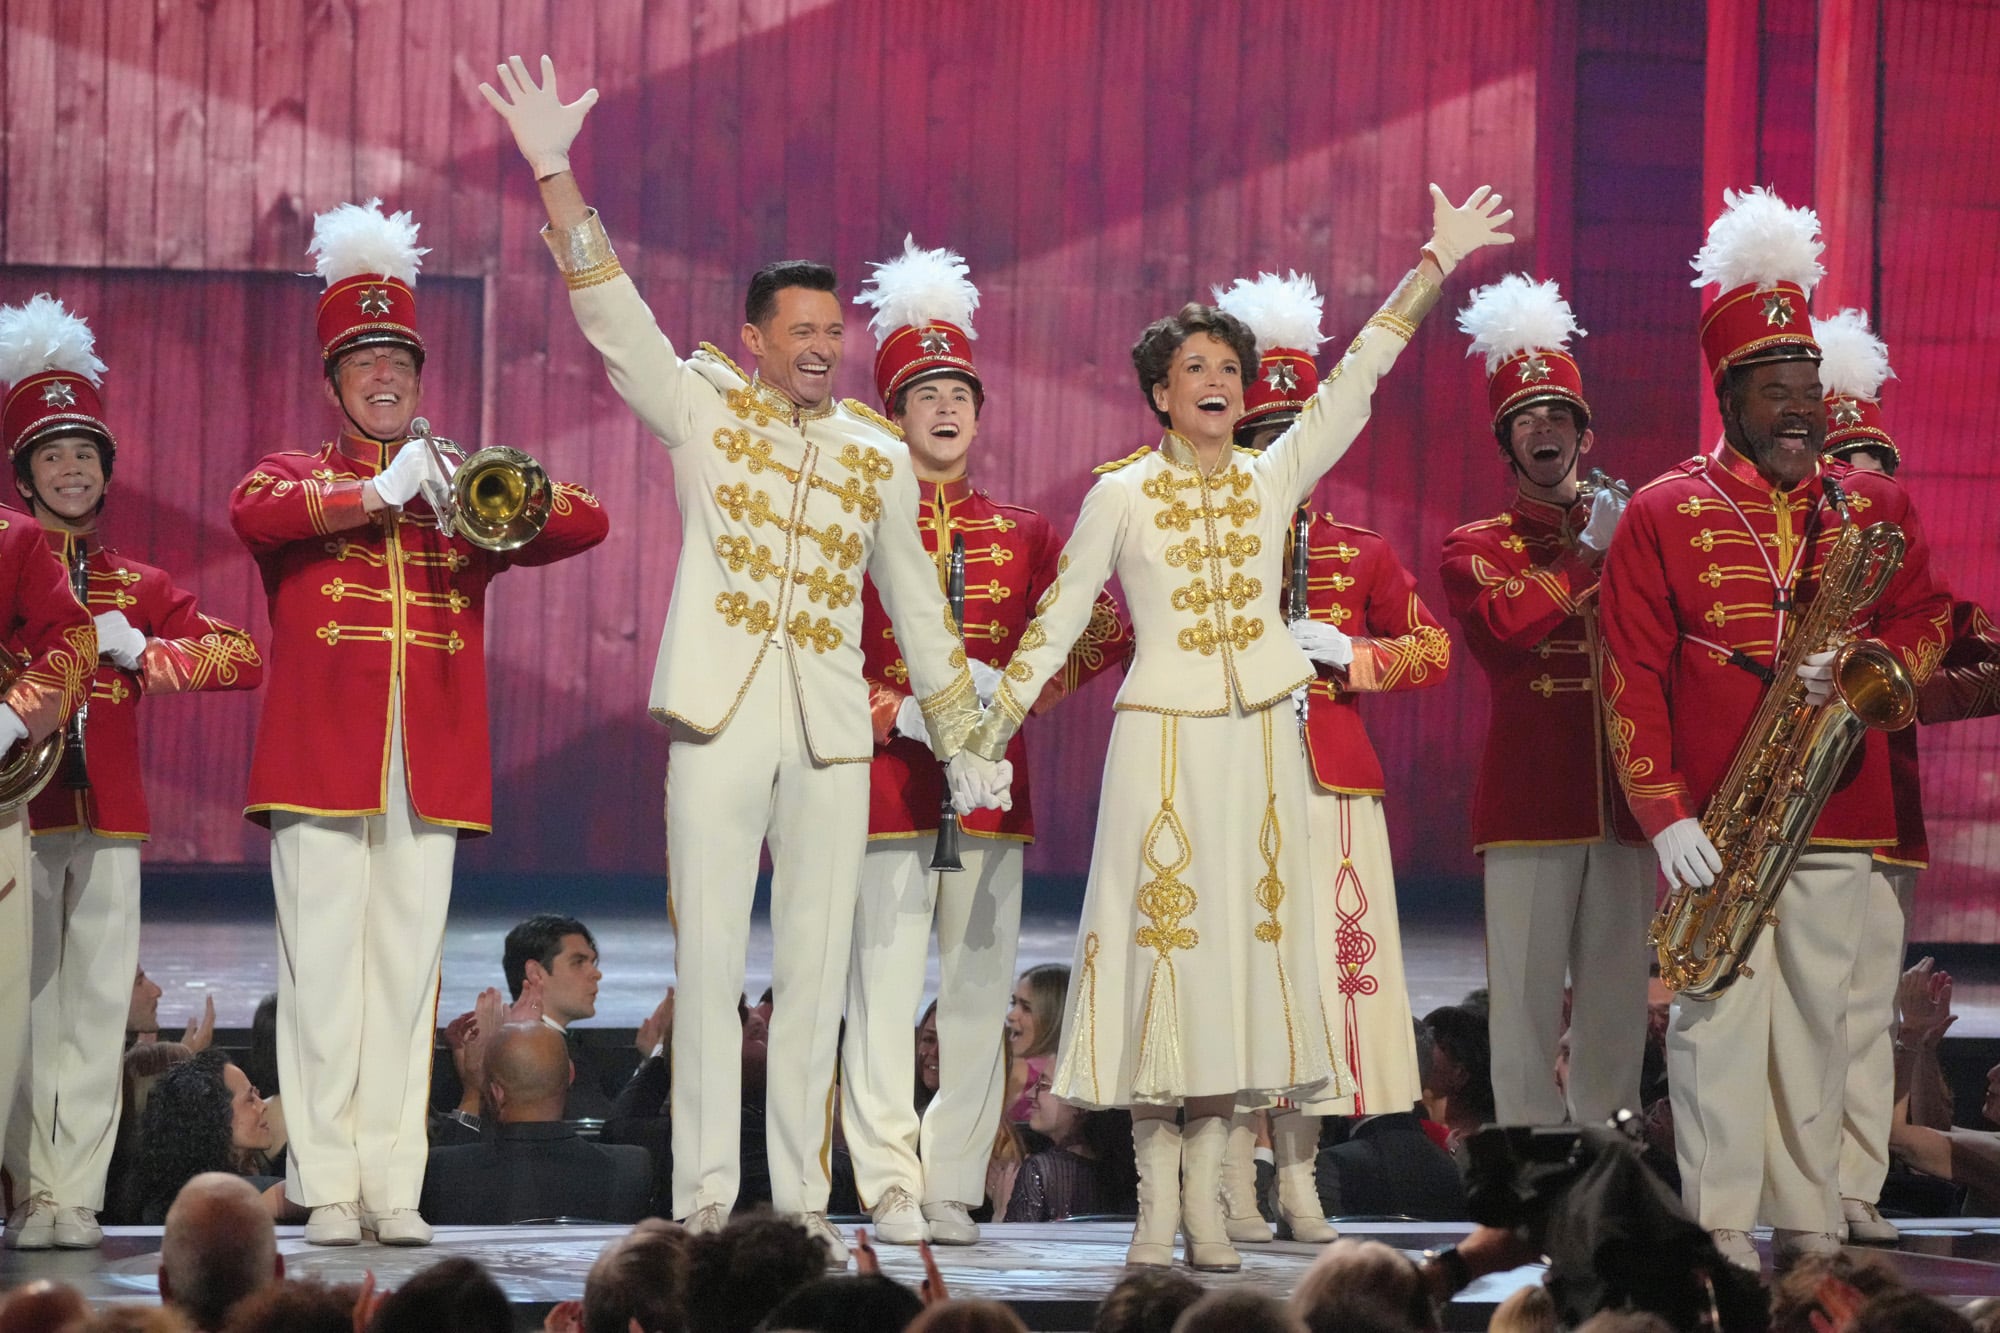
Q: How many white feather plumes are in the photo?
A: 7